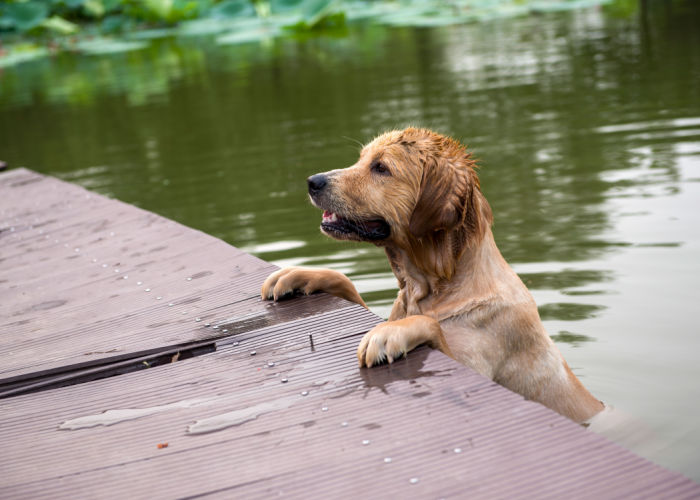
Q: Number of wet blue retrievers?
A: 0